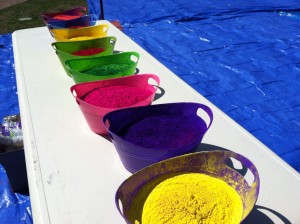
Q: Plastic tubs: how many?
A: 8